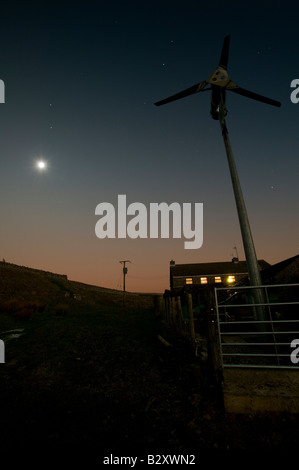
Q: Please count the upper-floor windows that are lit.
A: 4